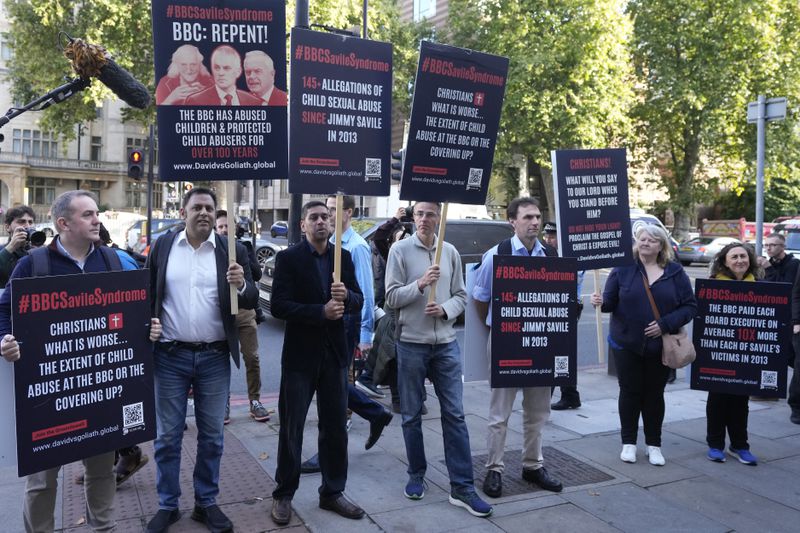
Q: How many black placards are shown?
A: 7